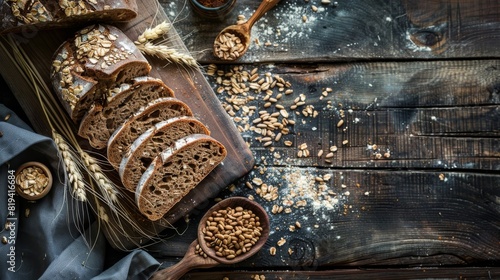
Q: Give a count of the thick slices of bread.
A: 4